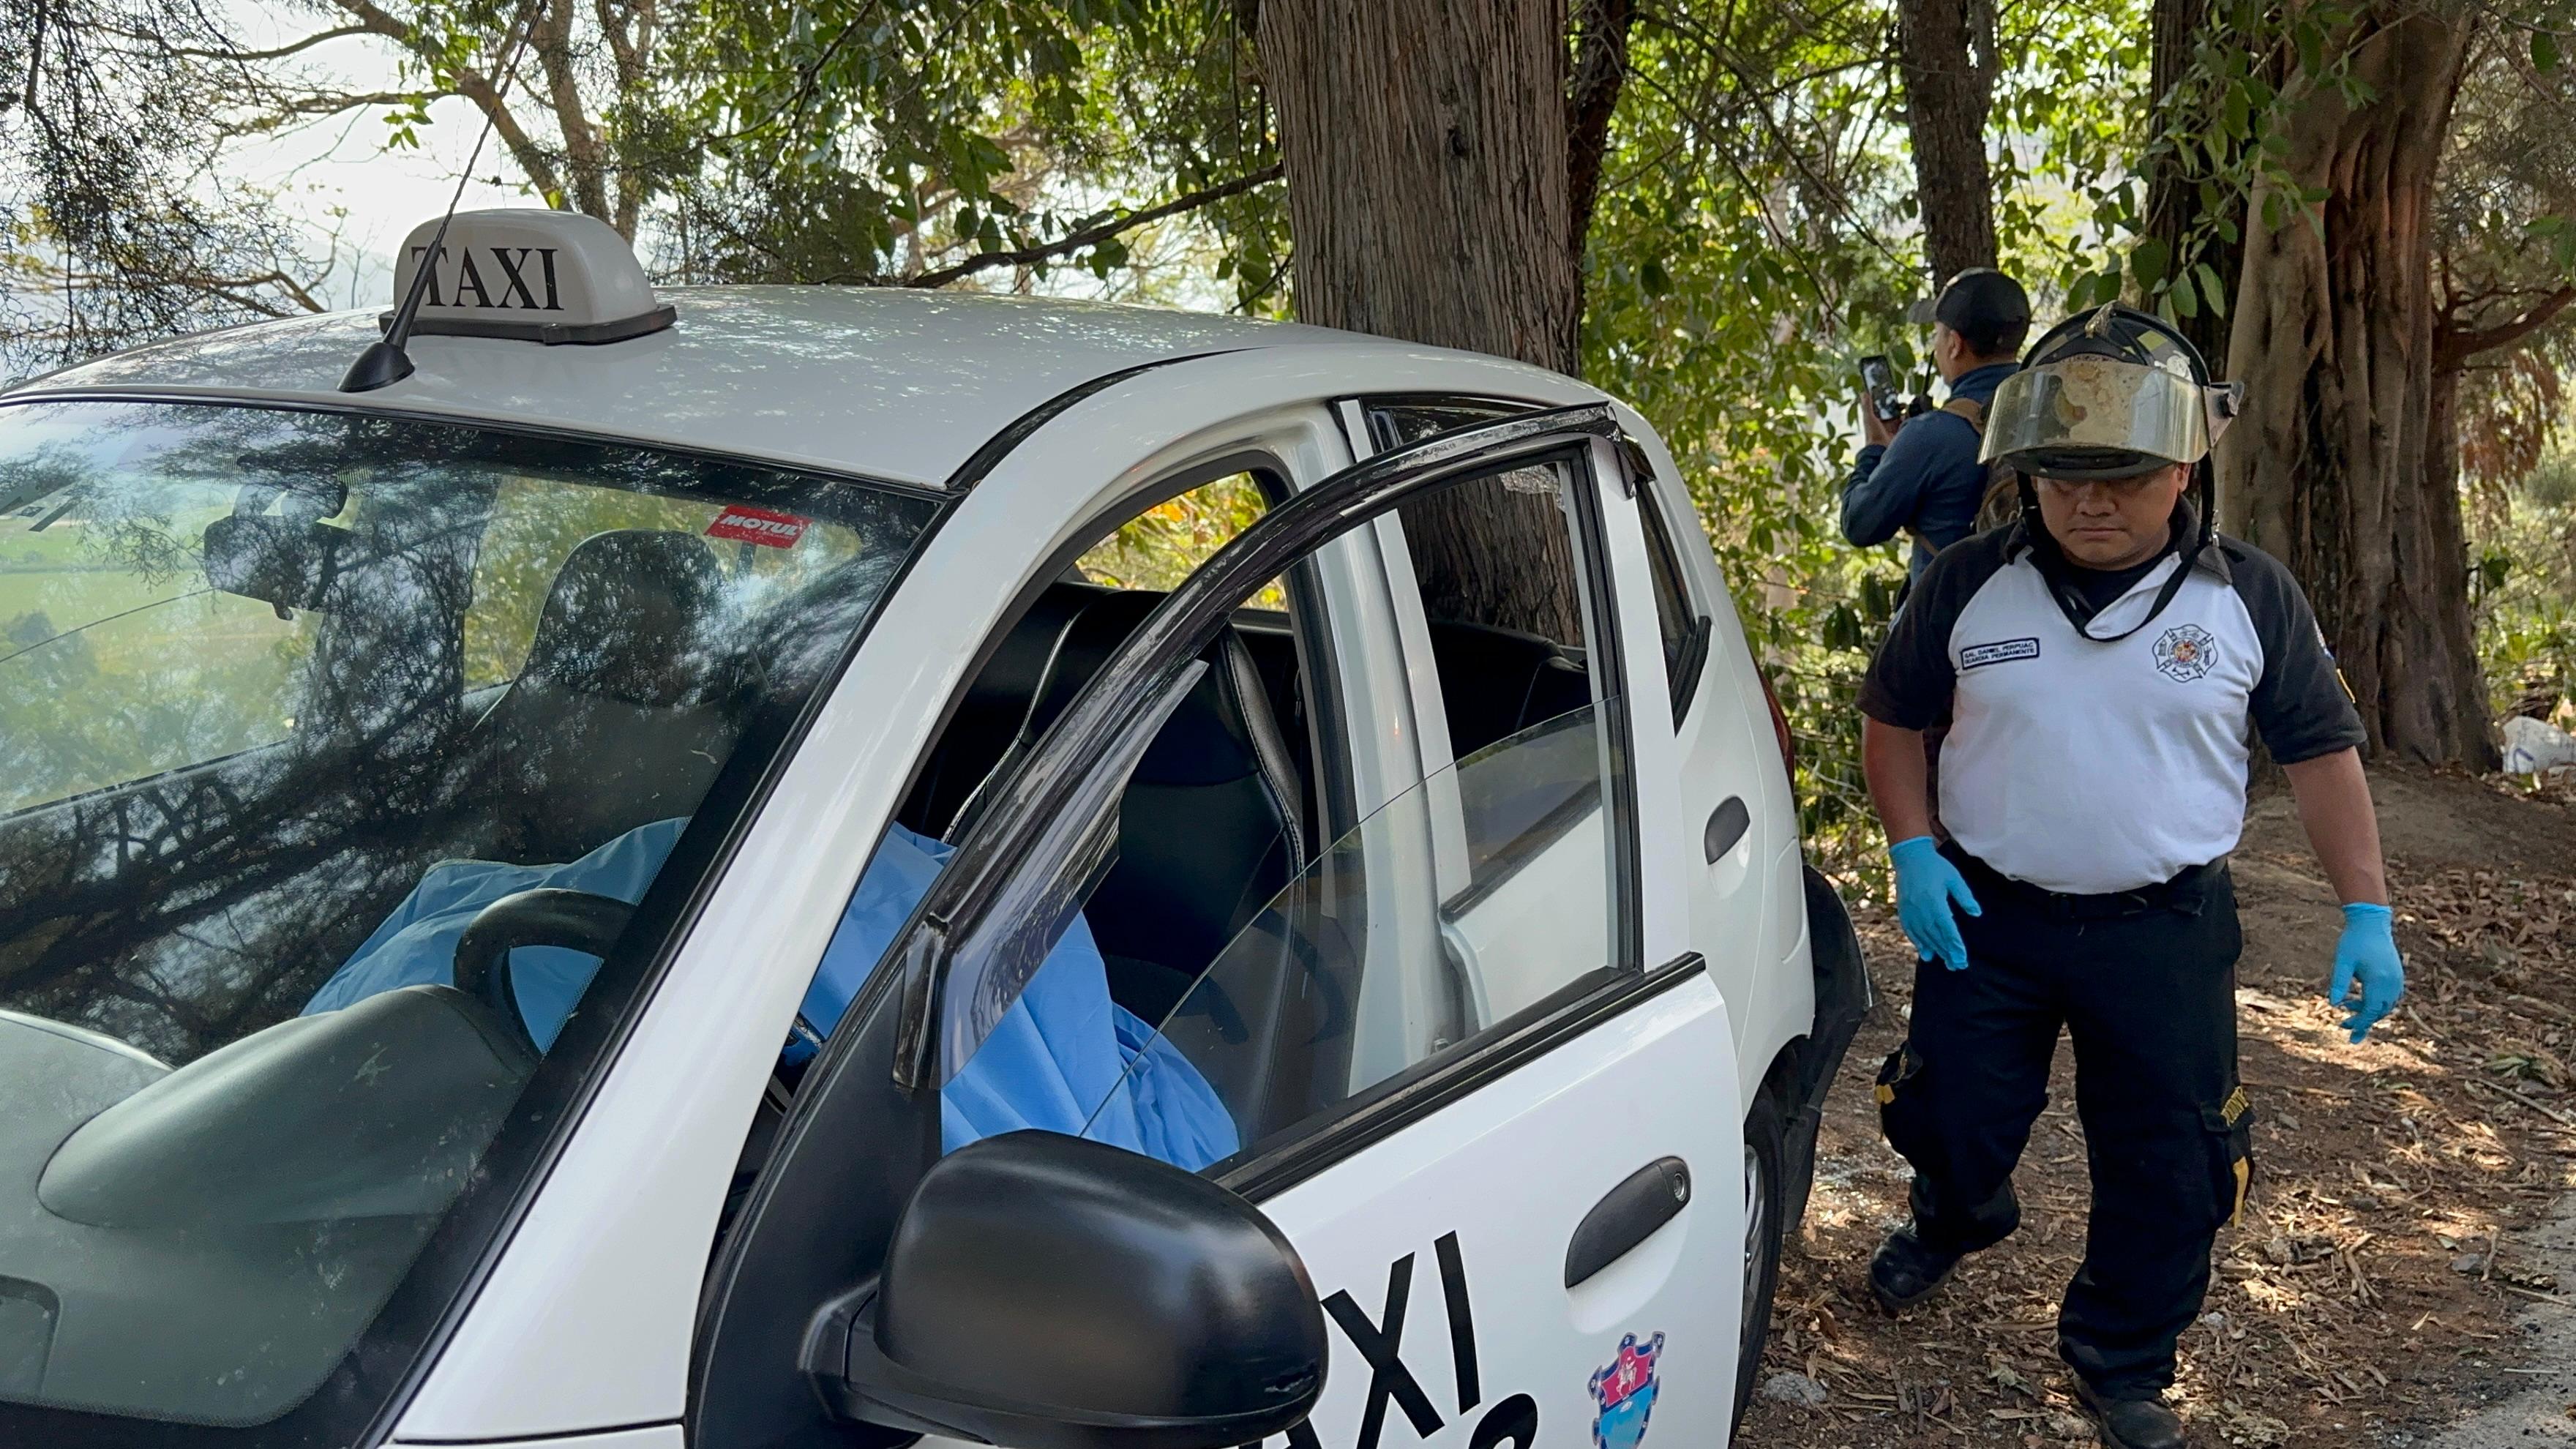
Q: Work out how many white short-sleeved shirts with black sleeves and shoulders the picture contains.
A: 1